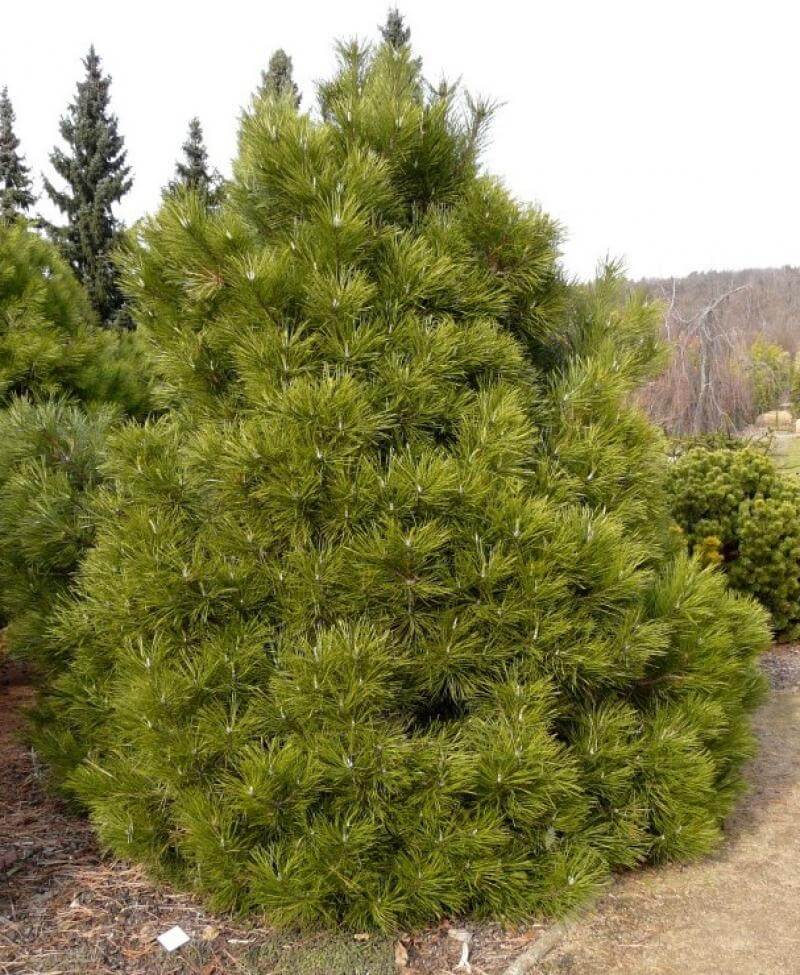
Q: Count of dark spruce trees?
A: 5